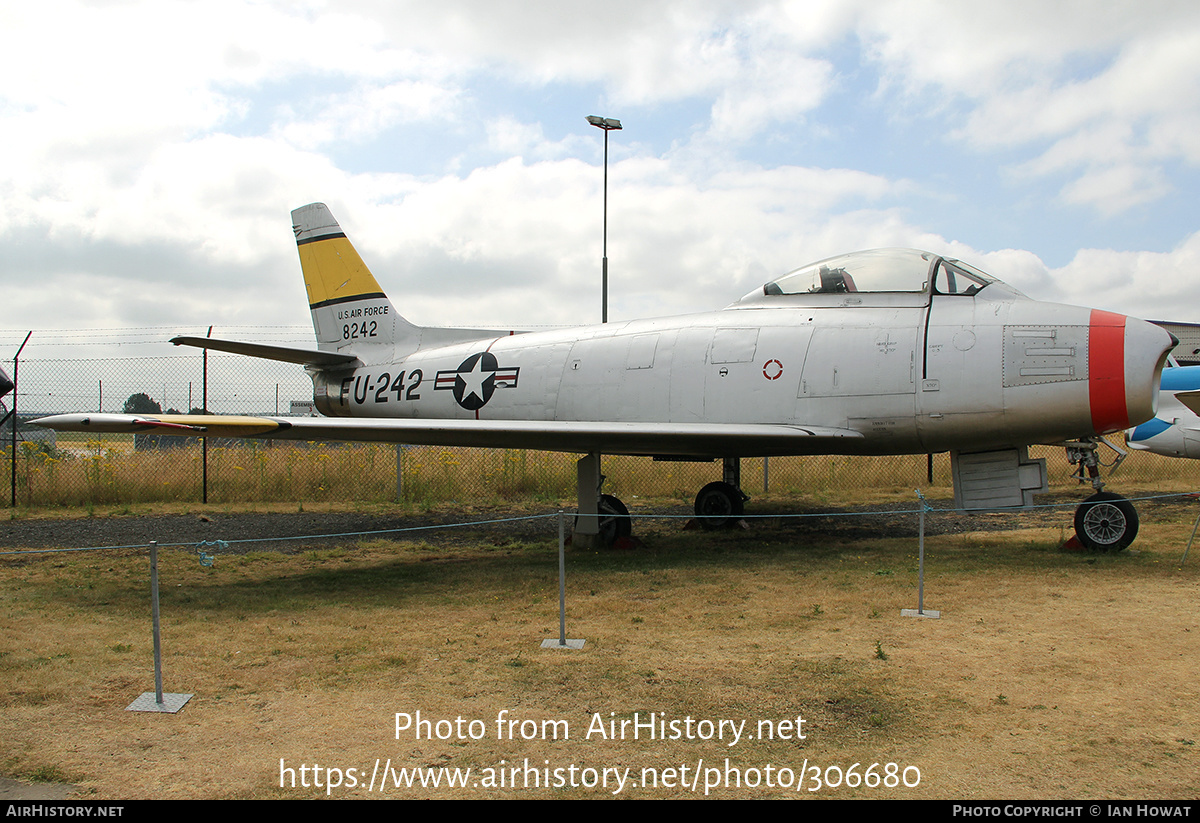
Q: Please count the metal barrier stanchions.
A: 3